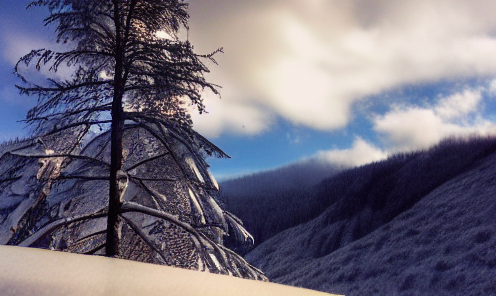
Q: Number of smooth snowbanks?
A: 1